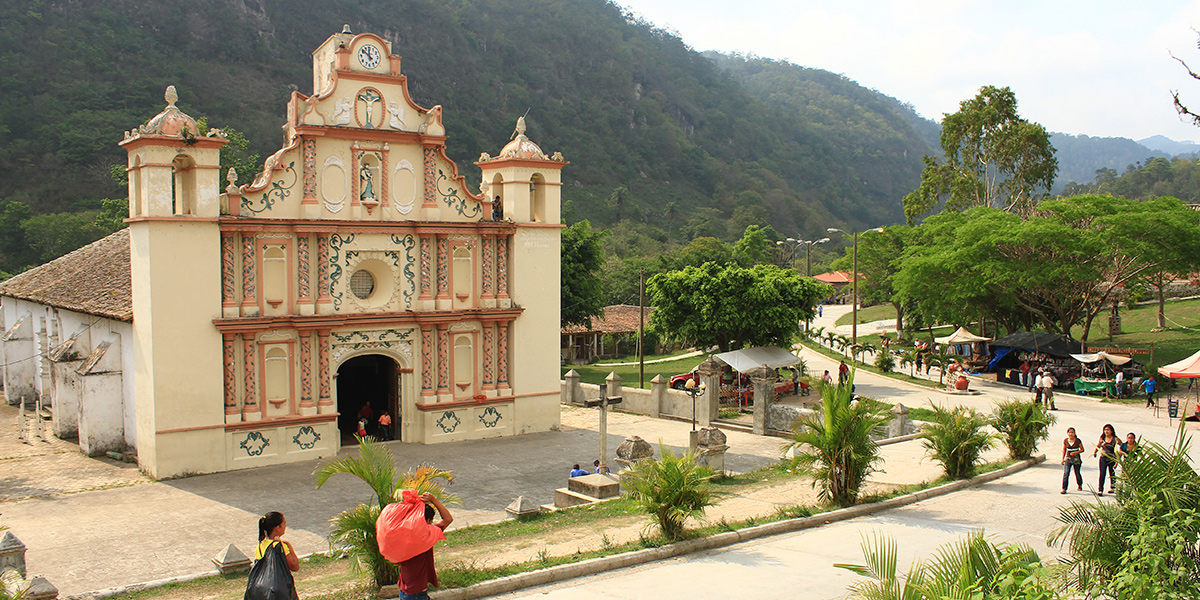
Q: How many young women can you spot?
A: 4